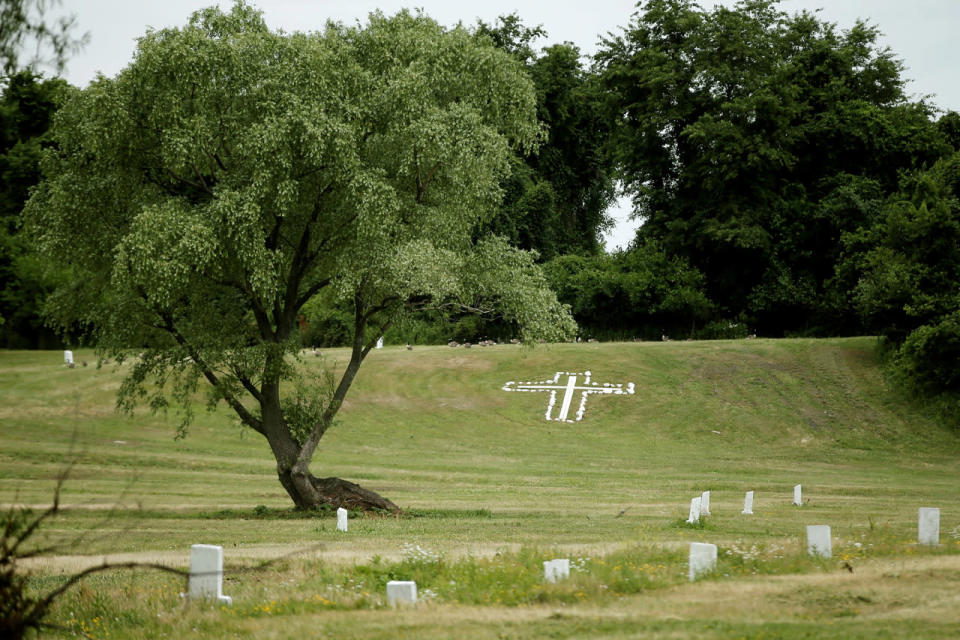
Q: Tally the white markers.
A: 13